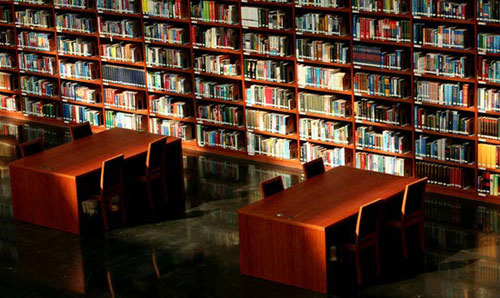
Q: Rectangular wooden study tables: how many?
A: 2